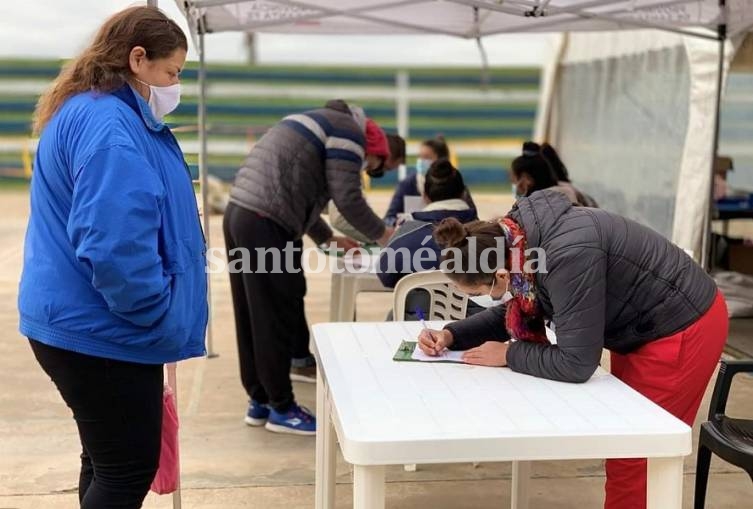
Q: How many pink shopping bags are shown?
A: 1